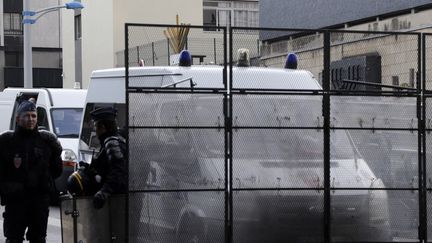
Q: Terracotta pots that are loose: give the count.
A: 0